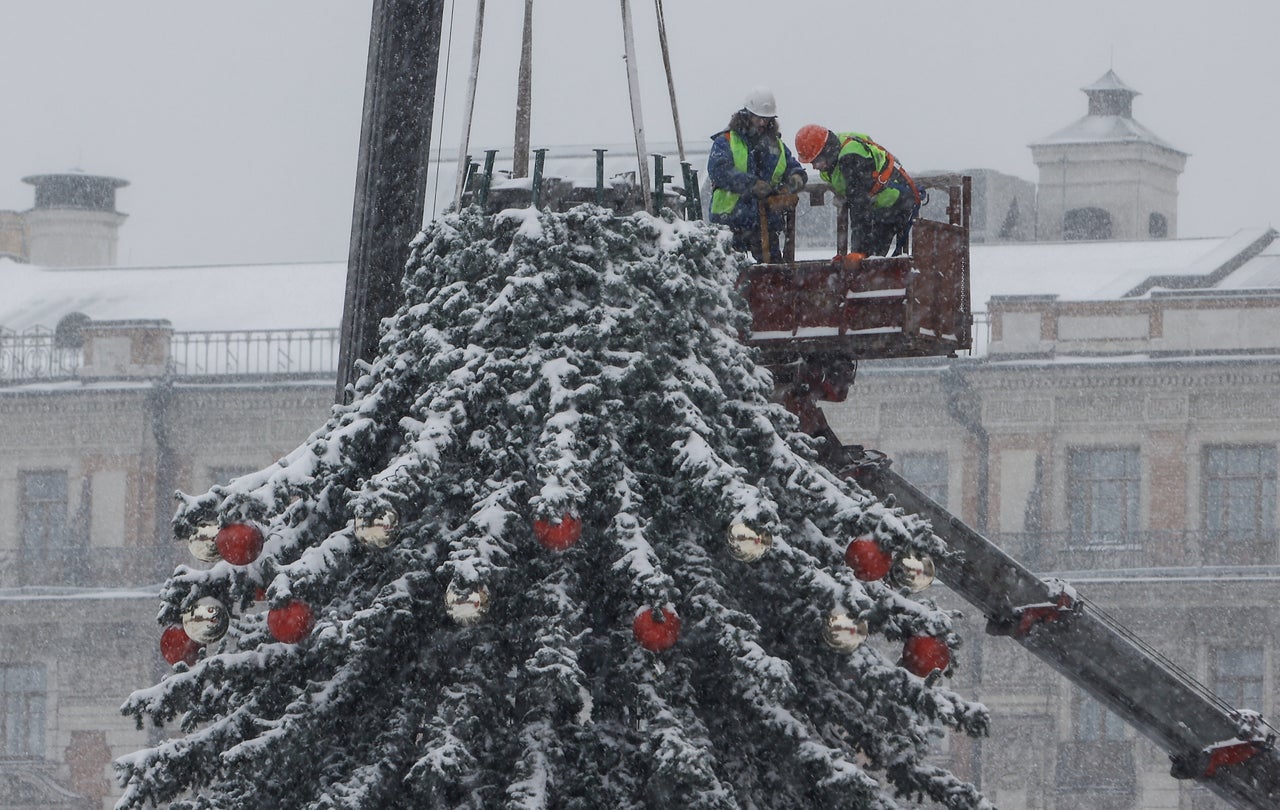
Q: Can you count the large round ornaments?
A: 14